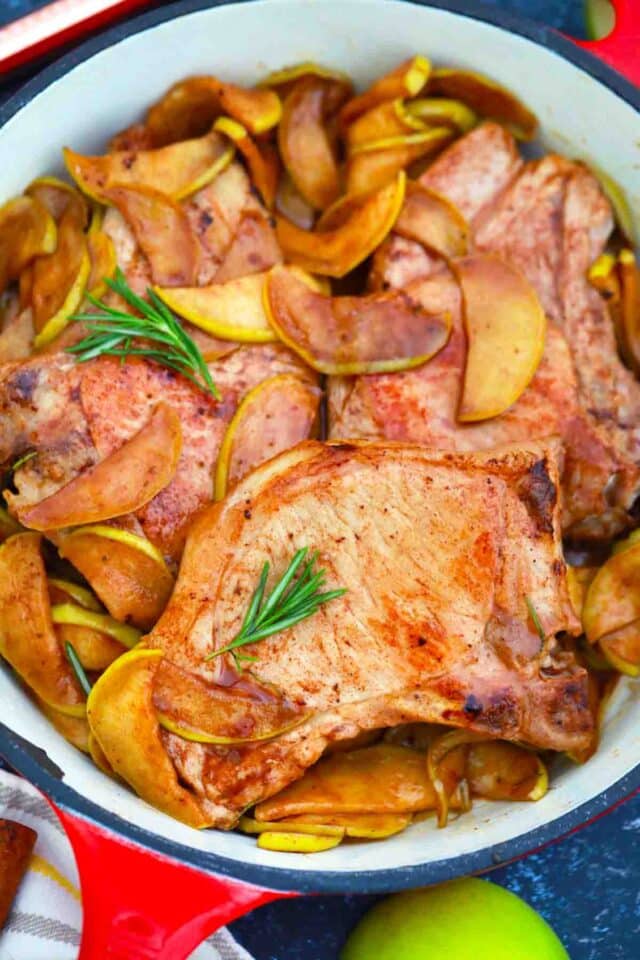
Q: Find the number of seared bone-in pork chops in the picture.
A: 3